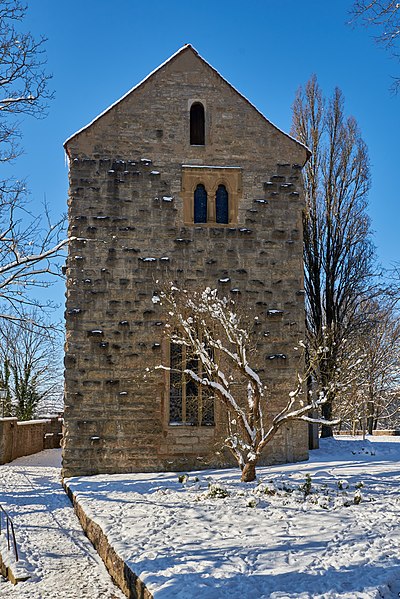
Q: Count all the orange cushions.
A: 0